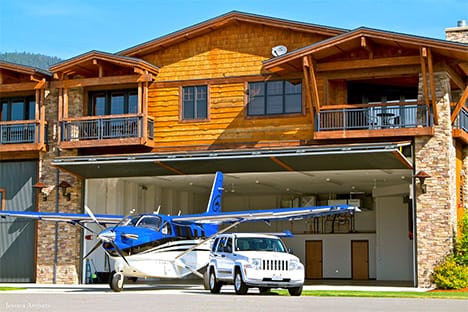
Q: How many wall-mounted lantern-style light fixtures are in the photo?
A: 3